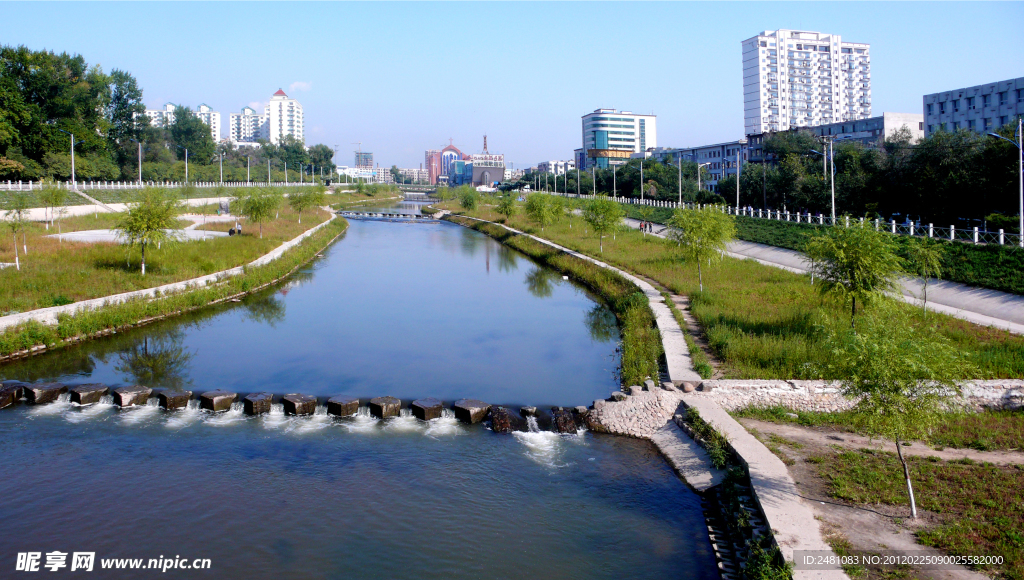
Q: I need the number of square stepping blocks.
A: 12